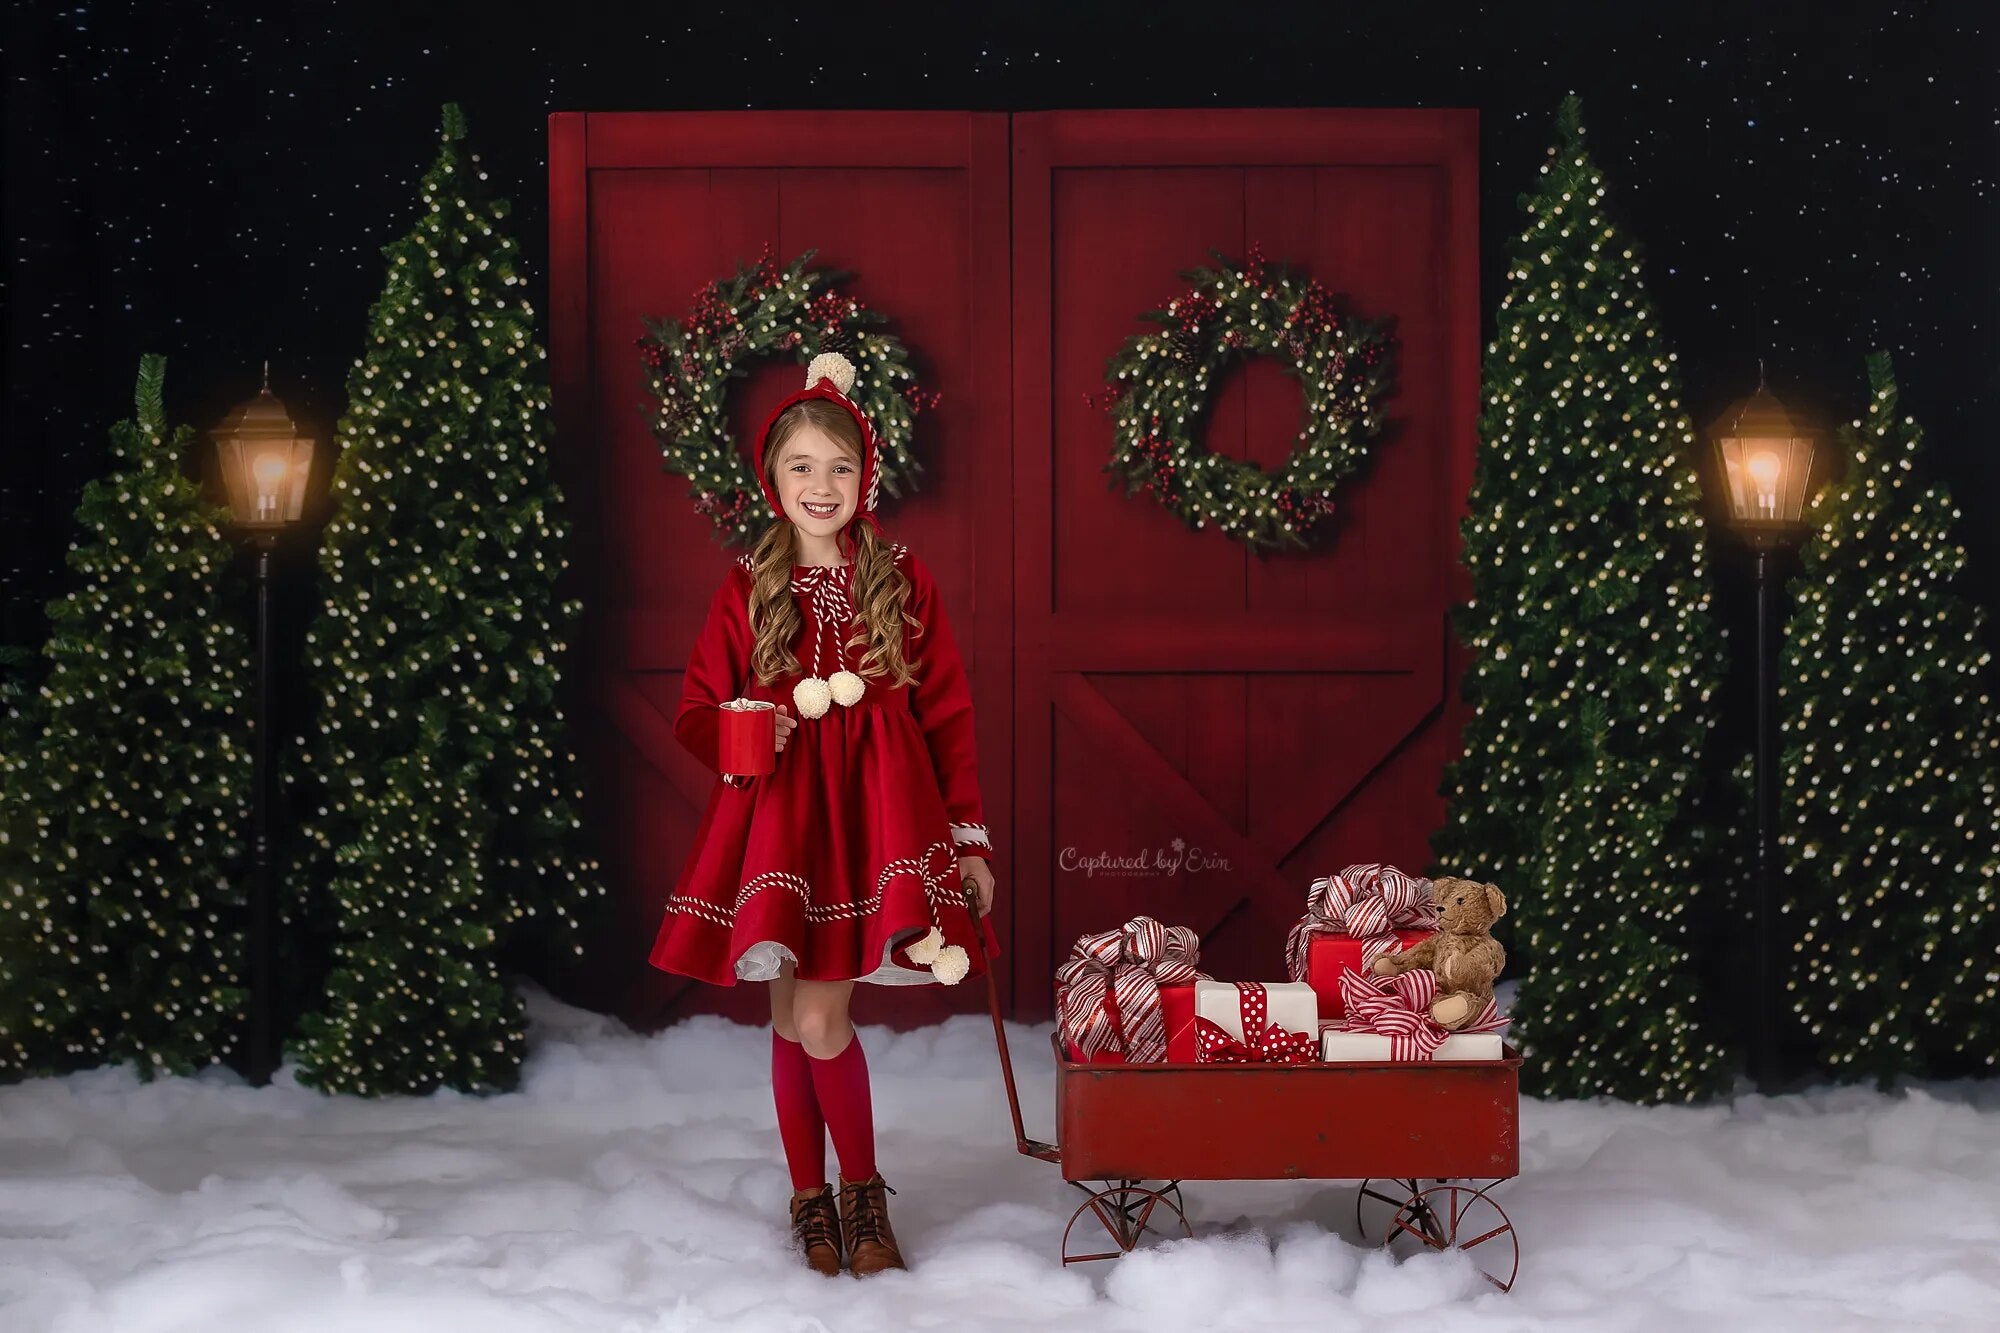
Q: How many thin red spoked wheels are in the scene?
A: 4